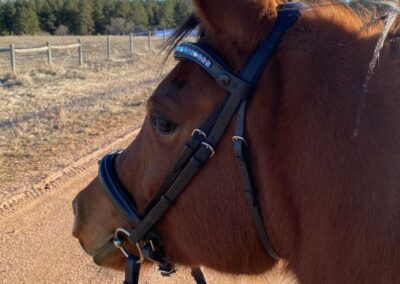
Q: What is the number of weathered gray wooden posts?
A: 7